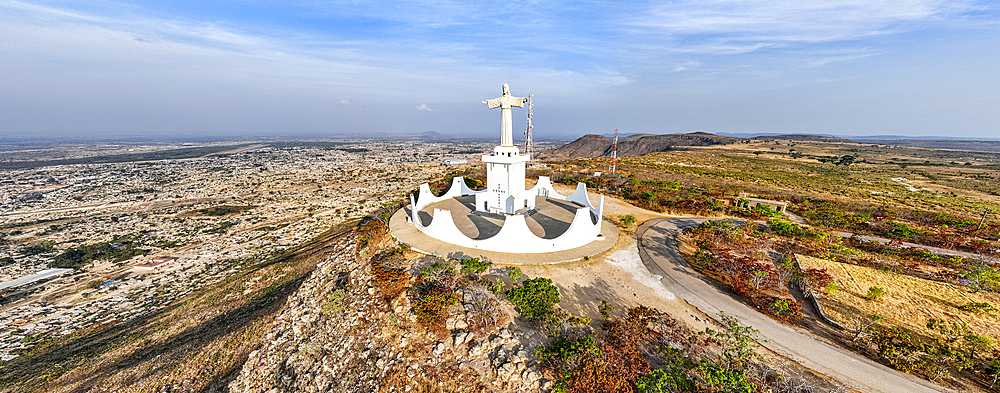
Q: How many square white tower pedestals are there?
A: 1